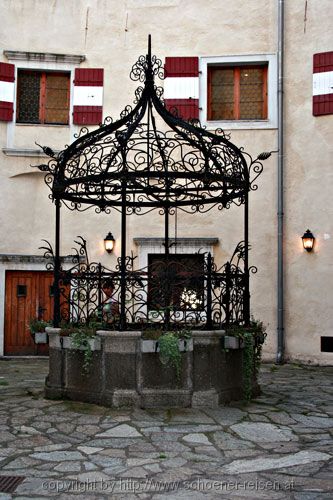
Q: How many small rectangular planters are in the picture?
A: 4